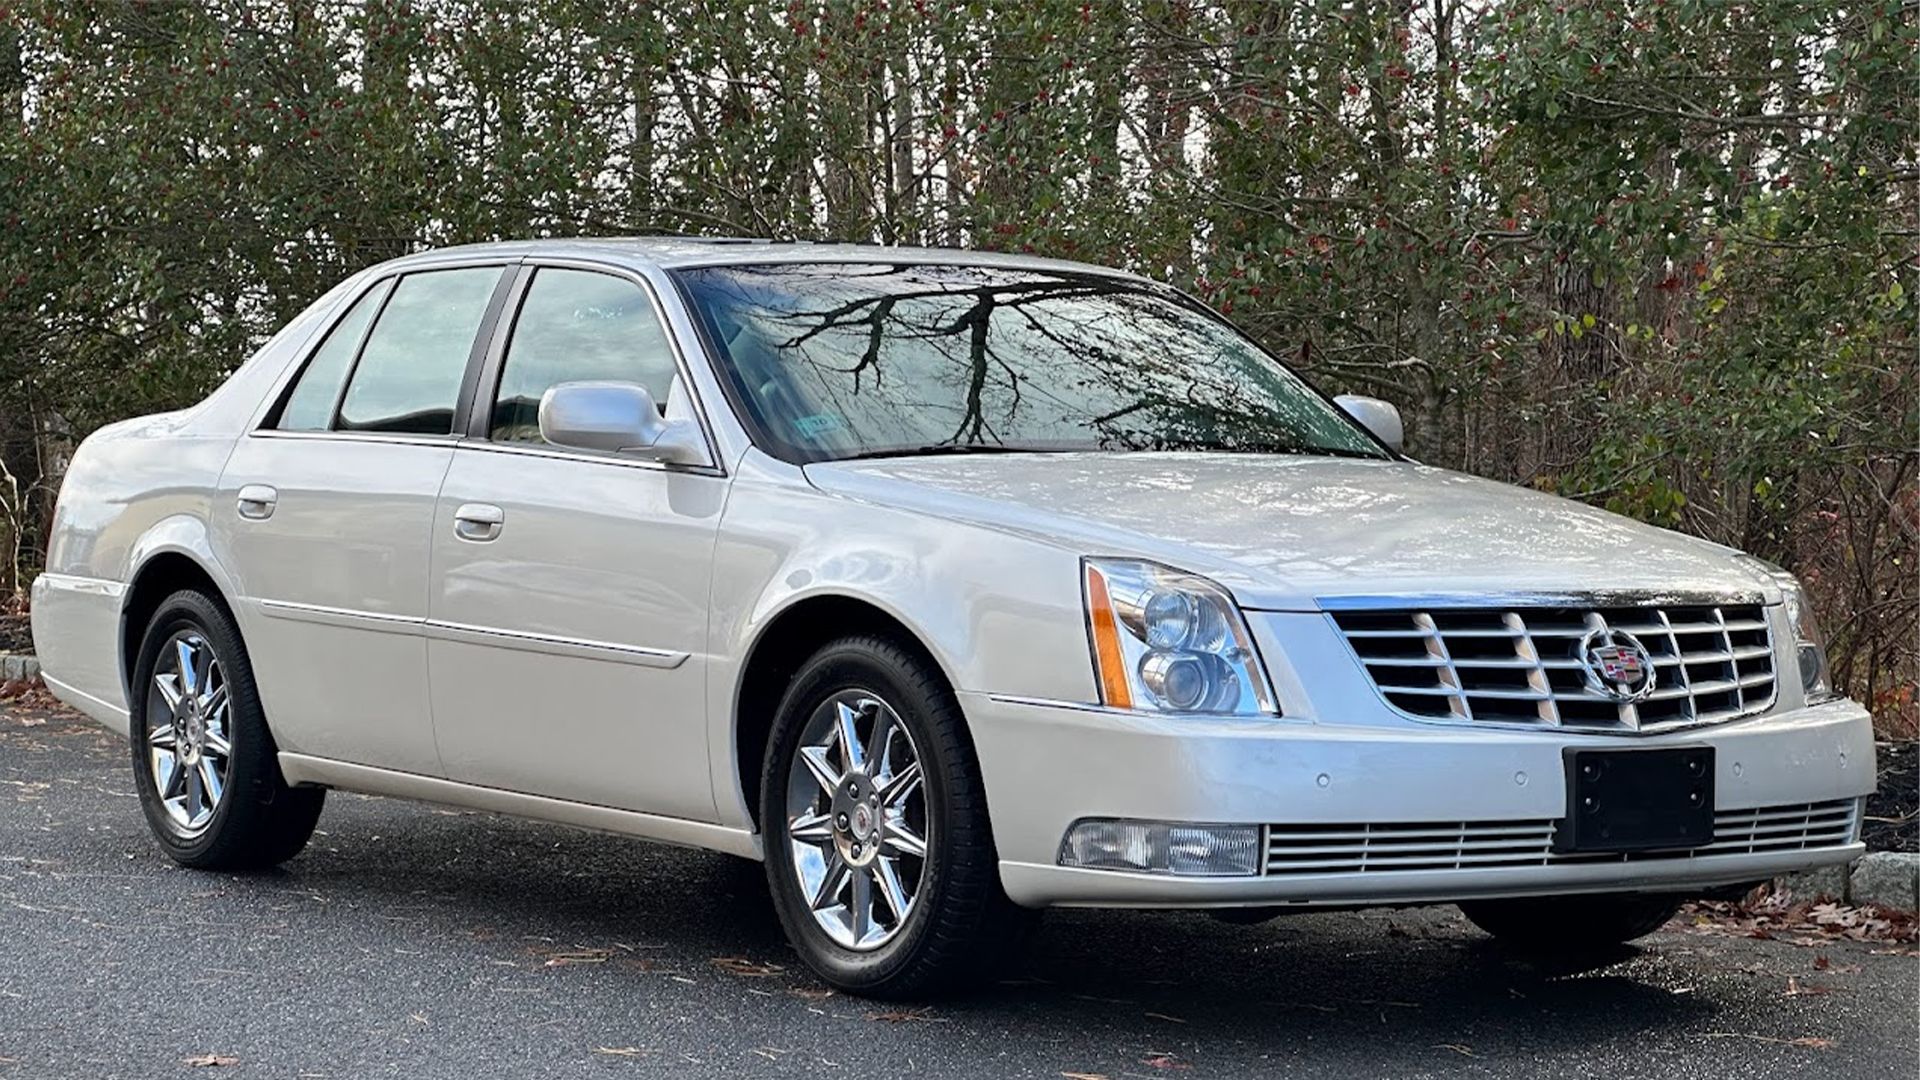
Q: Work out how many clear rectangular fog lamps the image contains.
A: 1